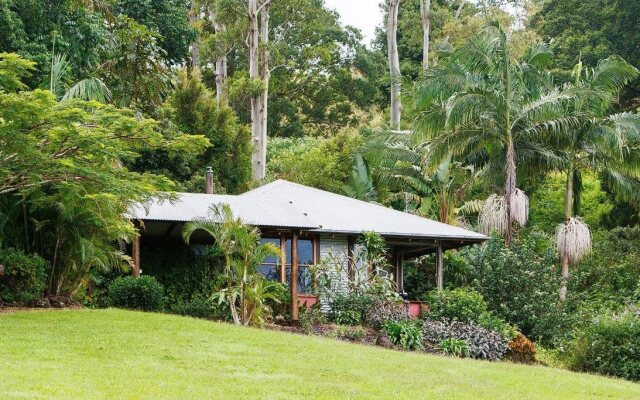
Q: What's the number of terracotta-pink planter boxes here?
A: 2